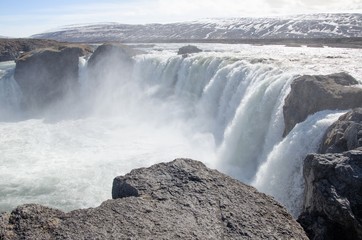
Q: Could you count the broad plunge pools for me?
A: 1